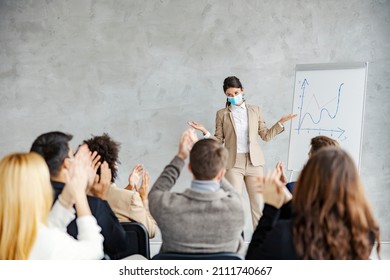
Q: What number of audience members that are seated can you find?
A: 6